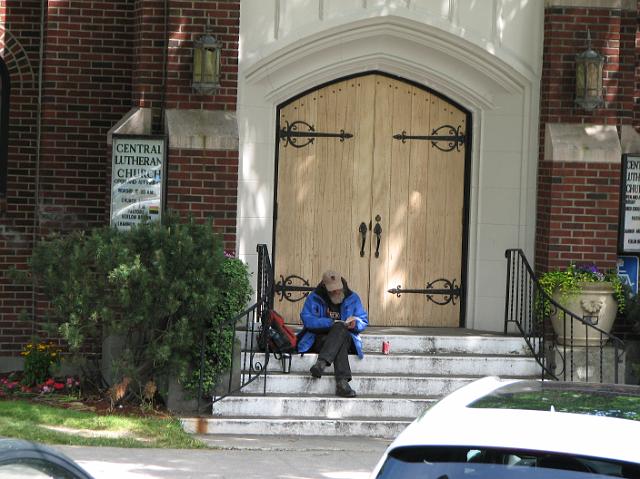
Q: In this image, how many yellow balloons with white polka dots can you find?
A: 0